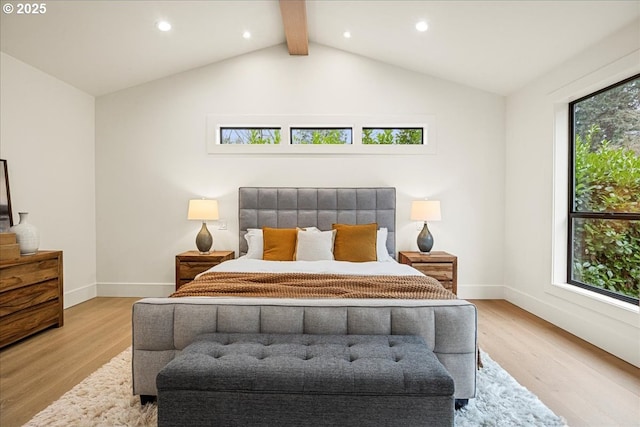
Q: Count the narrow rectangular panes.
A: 3